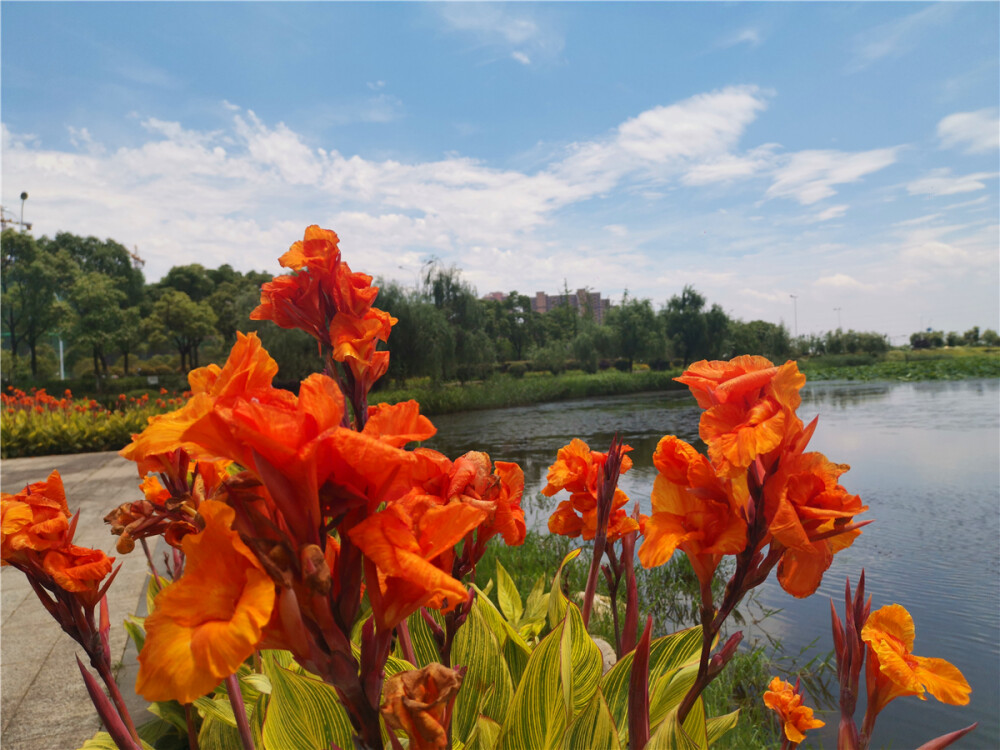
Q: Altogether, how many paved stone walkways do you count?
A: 1